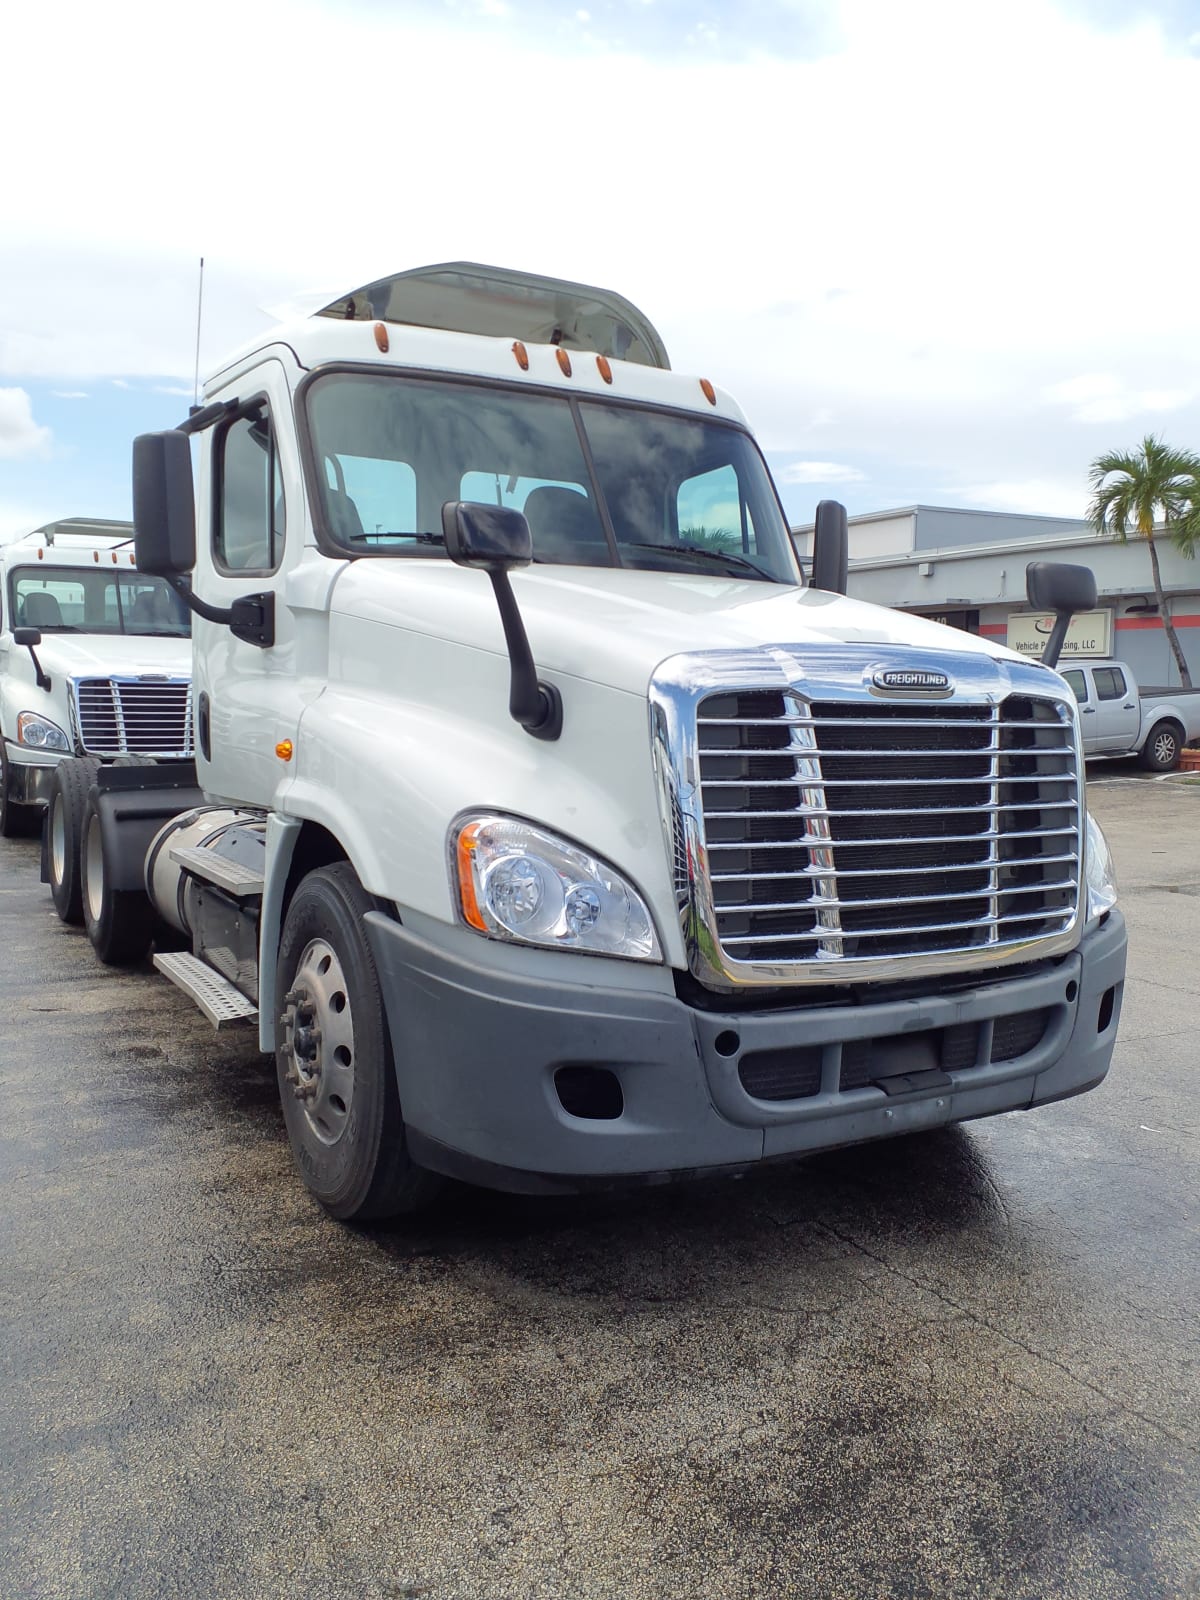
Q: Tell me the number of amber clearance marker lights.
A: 9